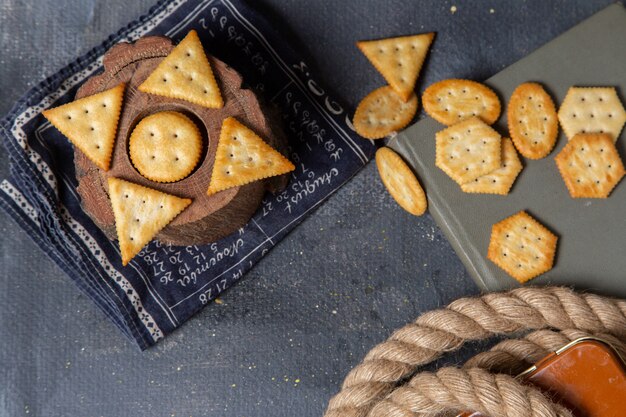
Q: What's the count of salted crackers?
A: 15